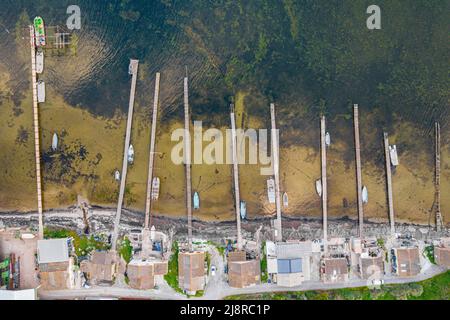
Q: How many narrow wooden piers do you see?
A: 10